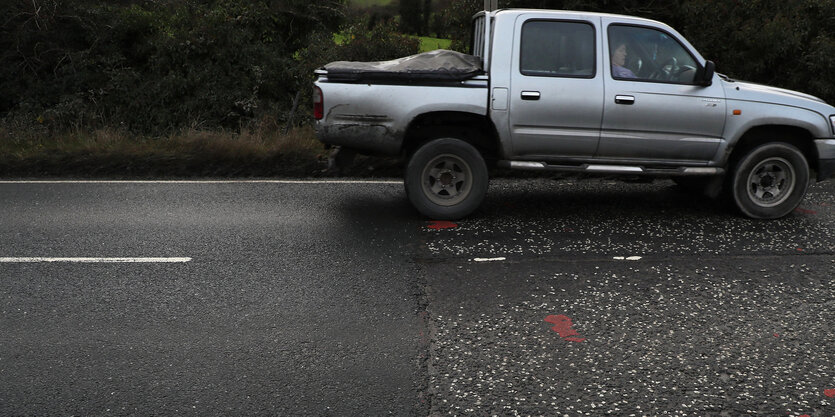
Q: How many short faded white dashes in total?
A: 2